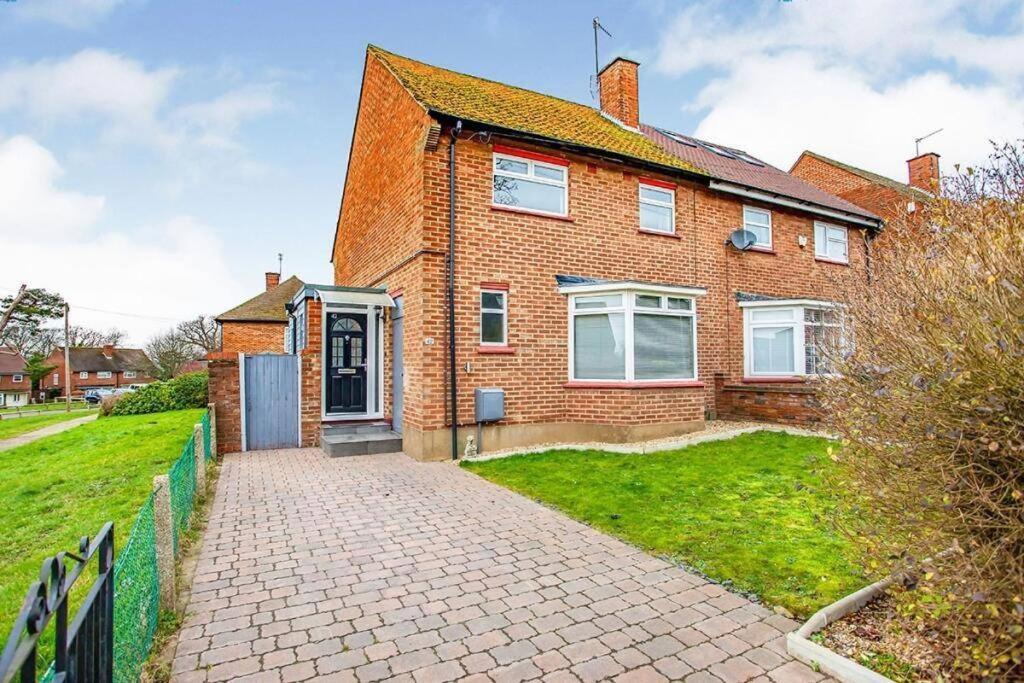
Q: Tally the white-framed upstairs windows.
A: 4